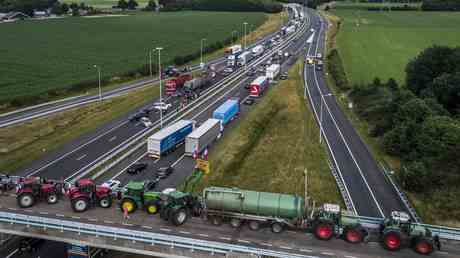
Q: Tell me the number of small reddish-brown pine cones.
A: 0